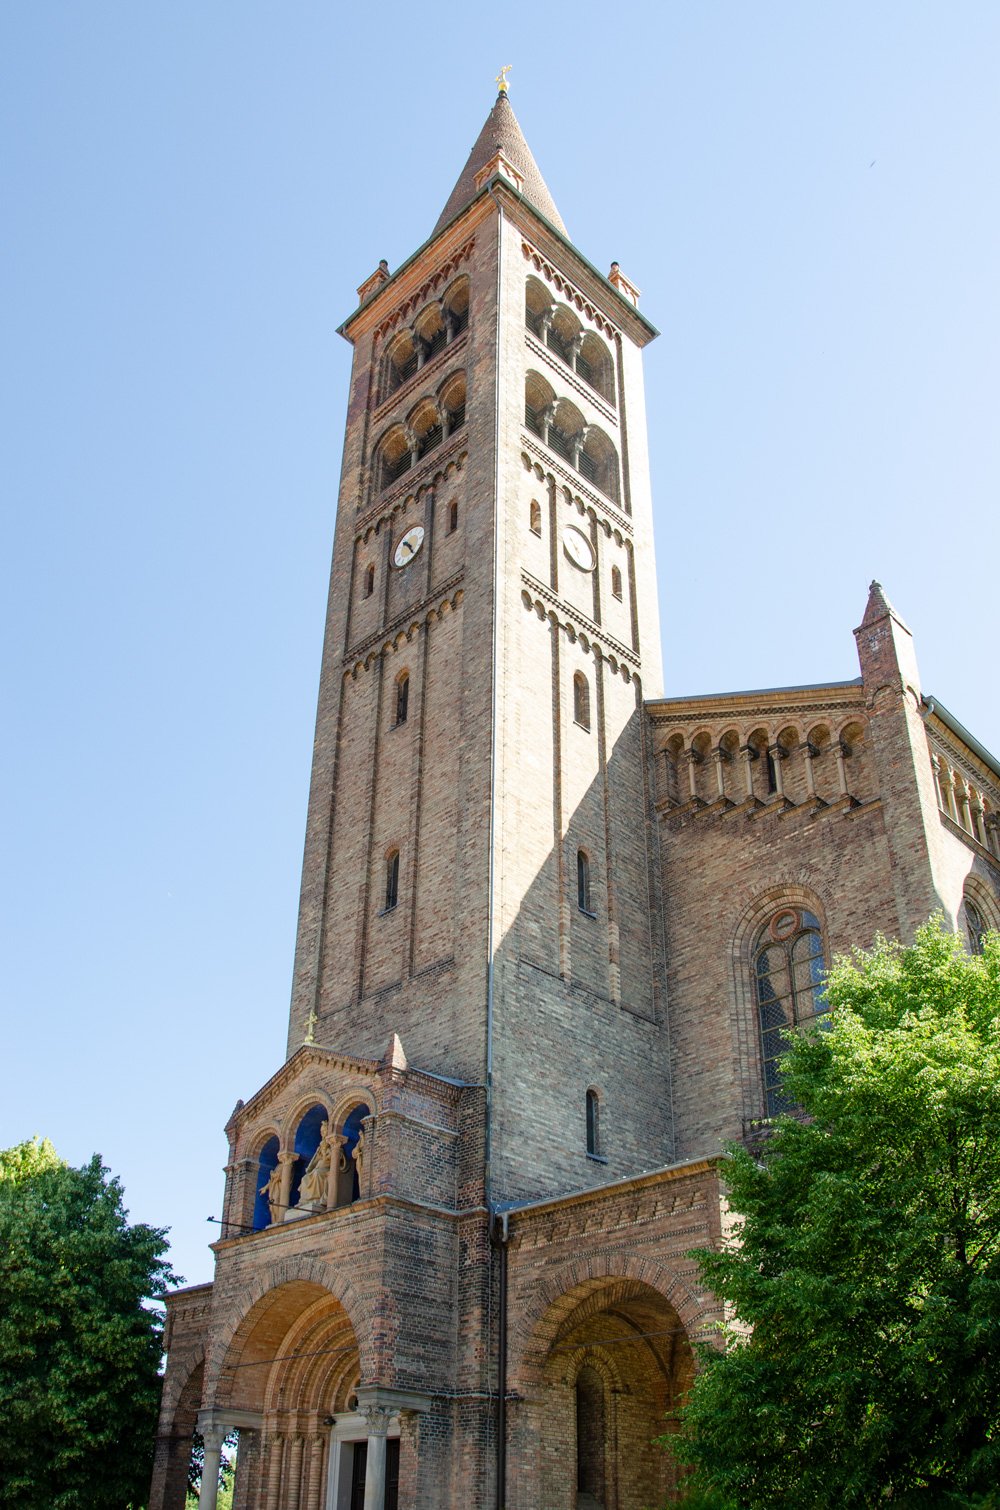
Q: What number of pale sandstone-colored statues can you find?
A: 3